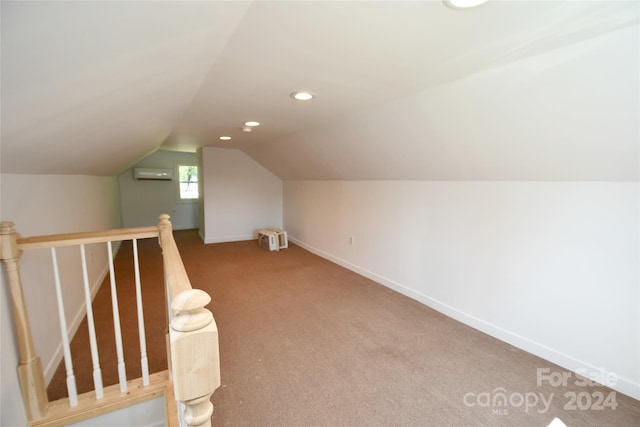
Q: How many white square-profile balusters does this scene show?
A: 4